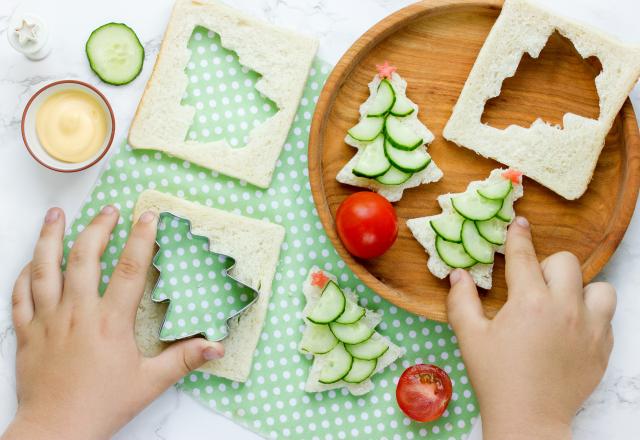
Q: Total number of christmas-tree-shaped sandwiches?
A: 3